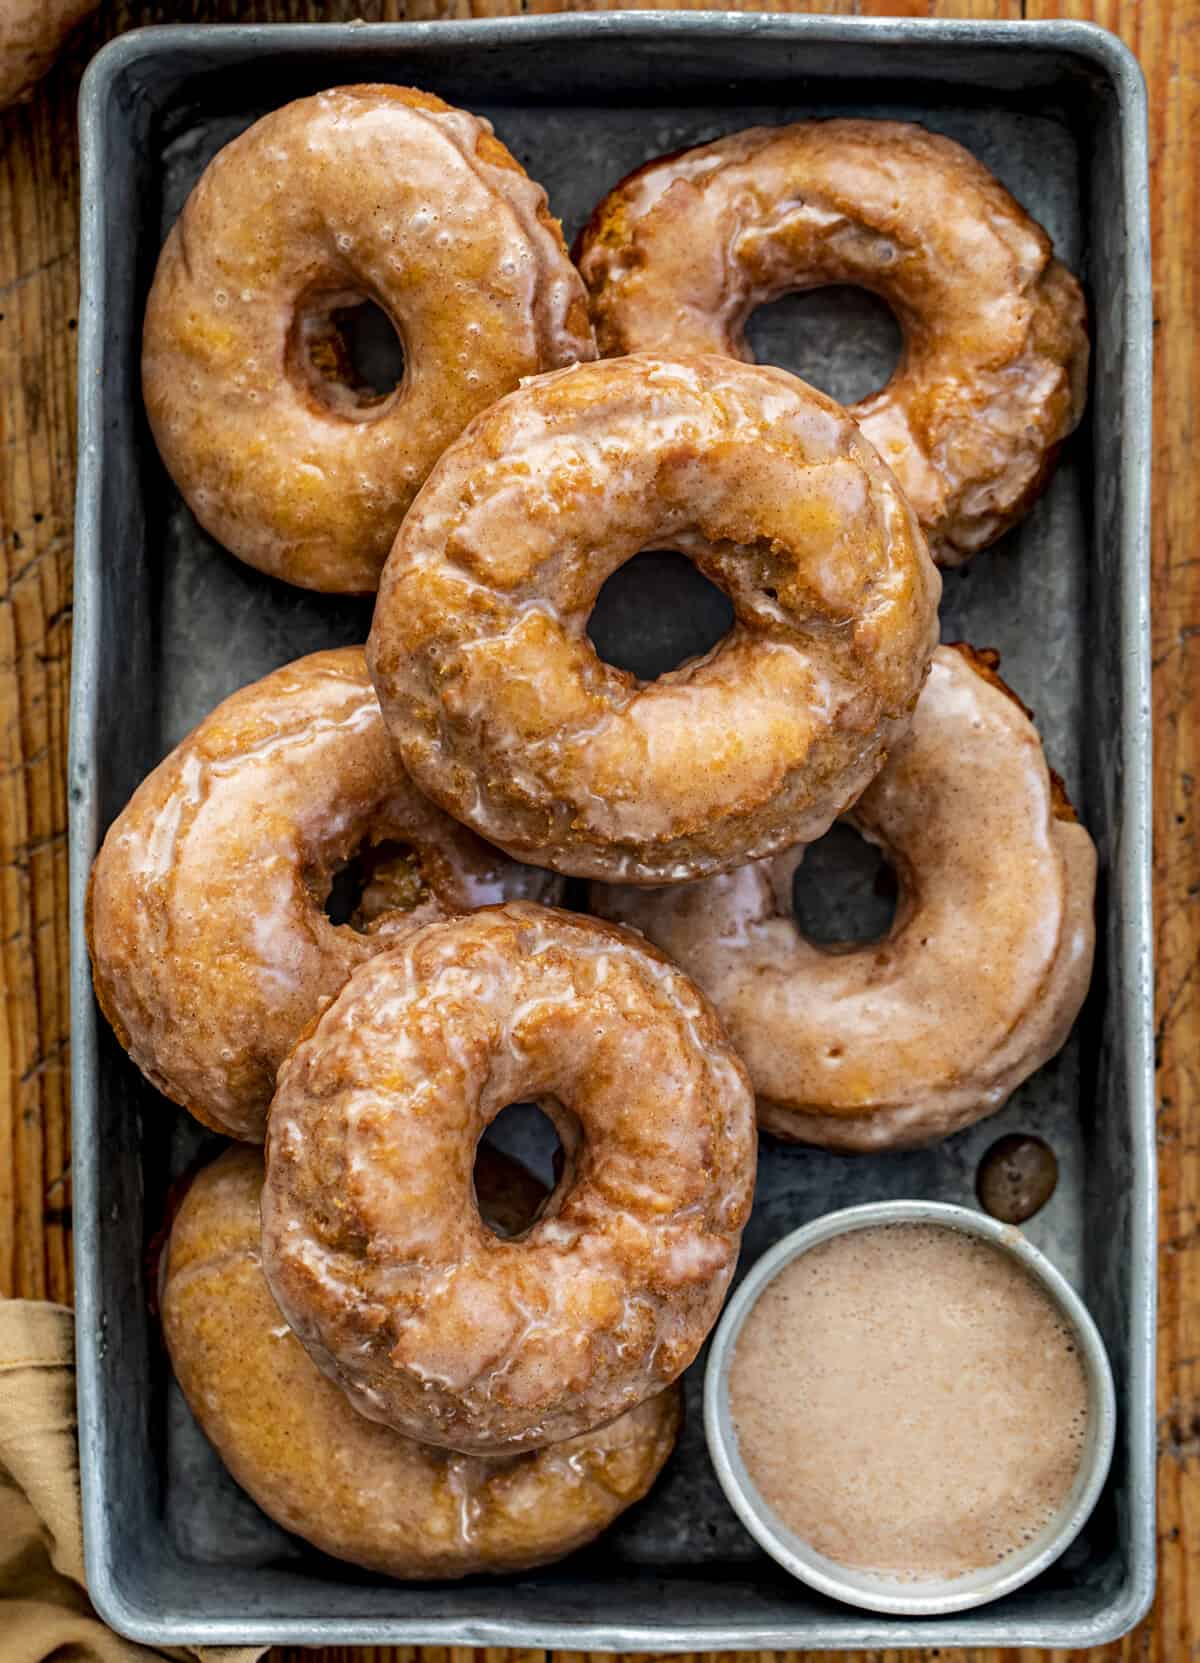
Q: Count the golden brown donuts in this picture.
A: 7